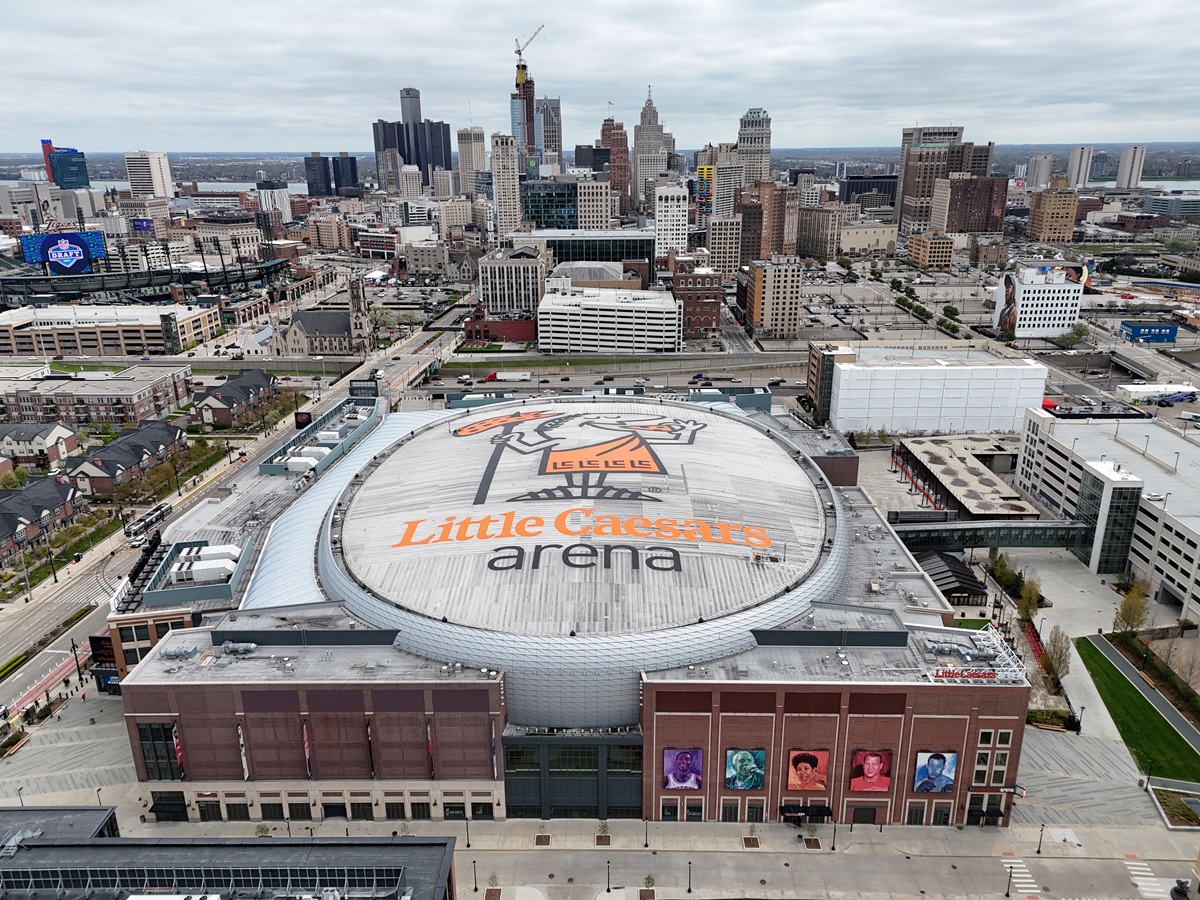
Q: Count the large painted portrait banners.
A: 5